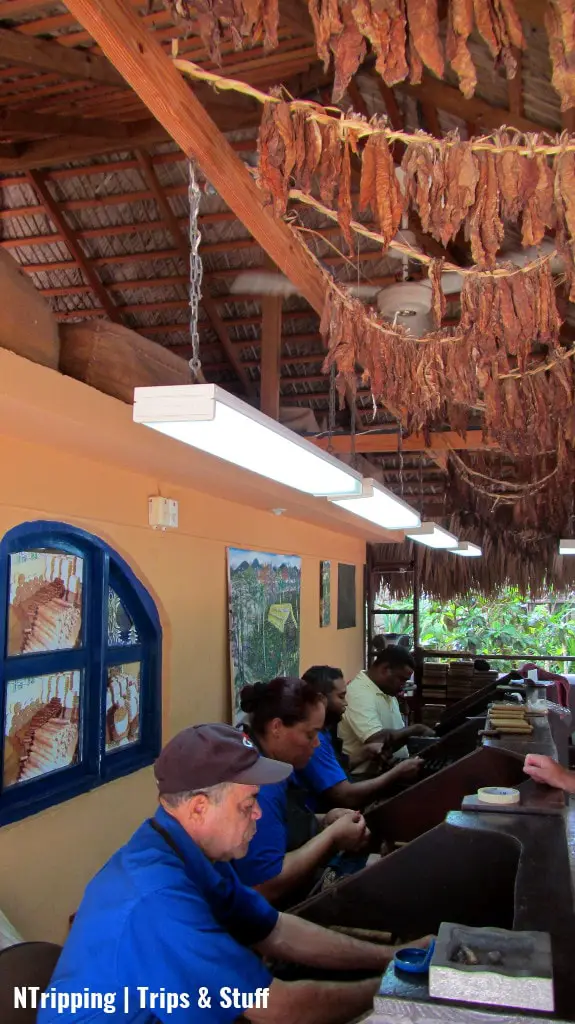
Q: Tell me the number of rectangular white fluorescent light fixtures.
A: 5